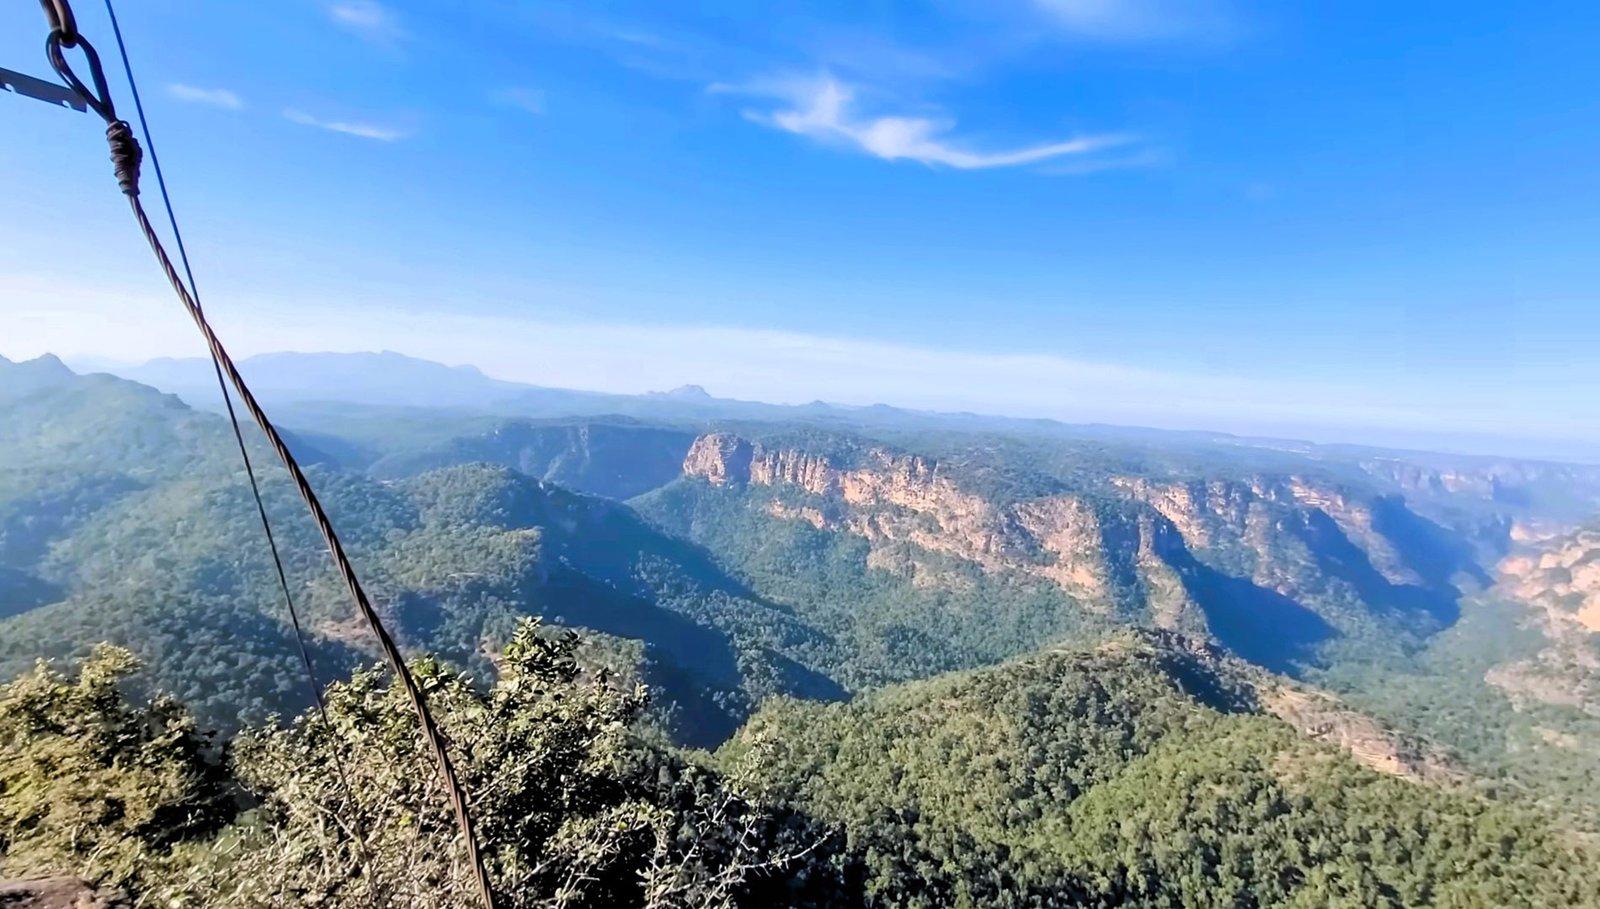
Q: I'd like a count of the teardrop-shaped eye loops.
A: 1